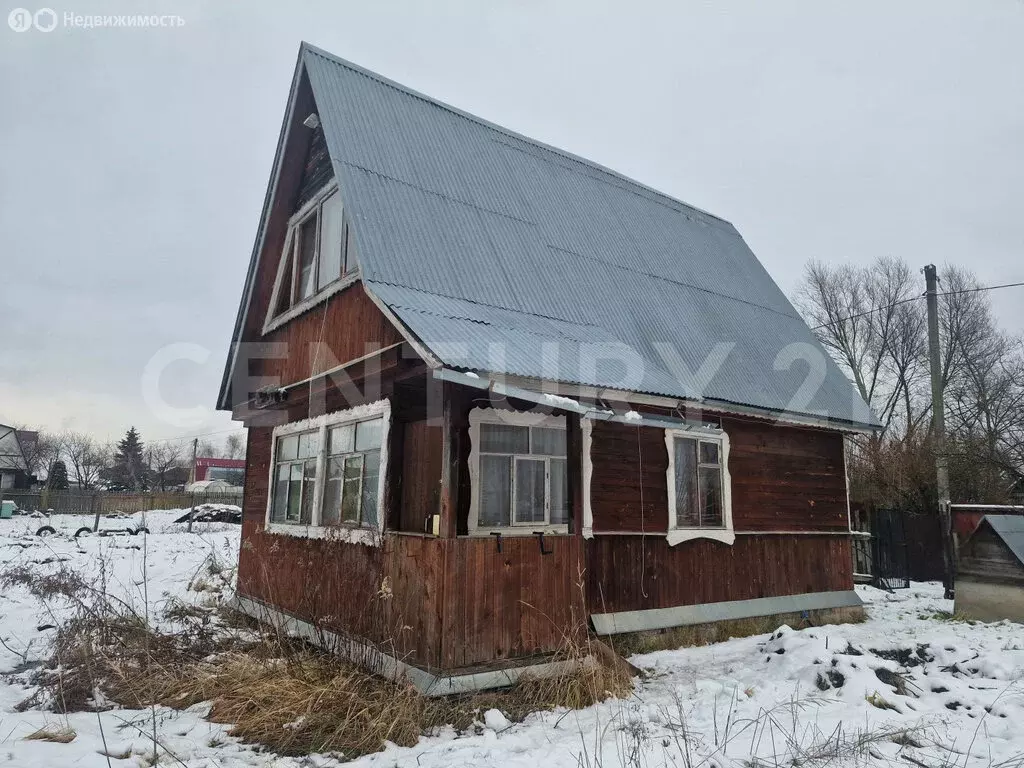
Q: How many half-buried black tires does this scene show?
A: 4